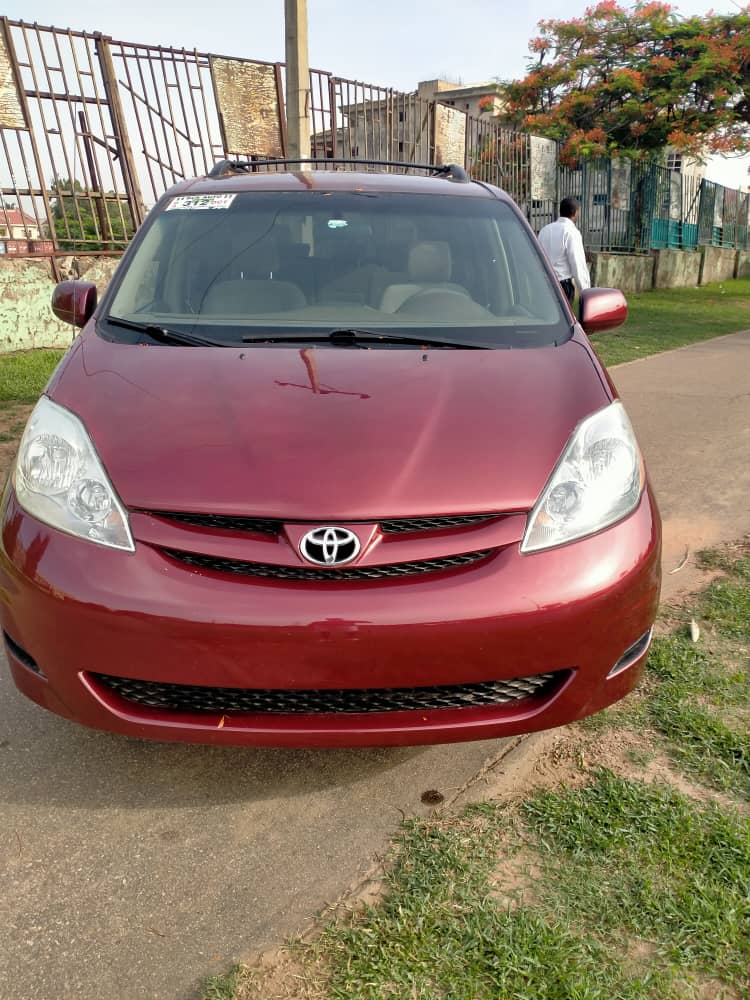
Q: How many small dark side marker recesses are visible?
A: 2